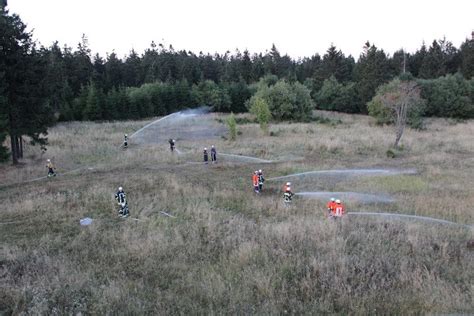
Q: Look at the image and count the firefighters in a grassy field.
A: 12